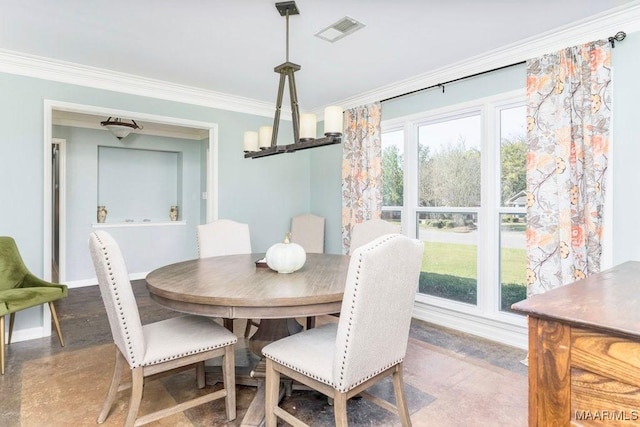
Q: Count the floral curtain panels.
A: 2